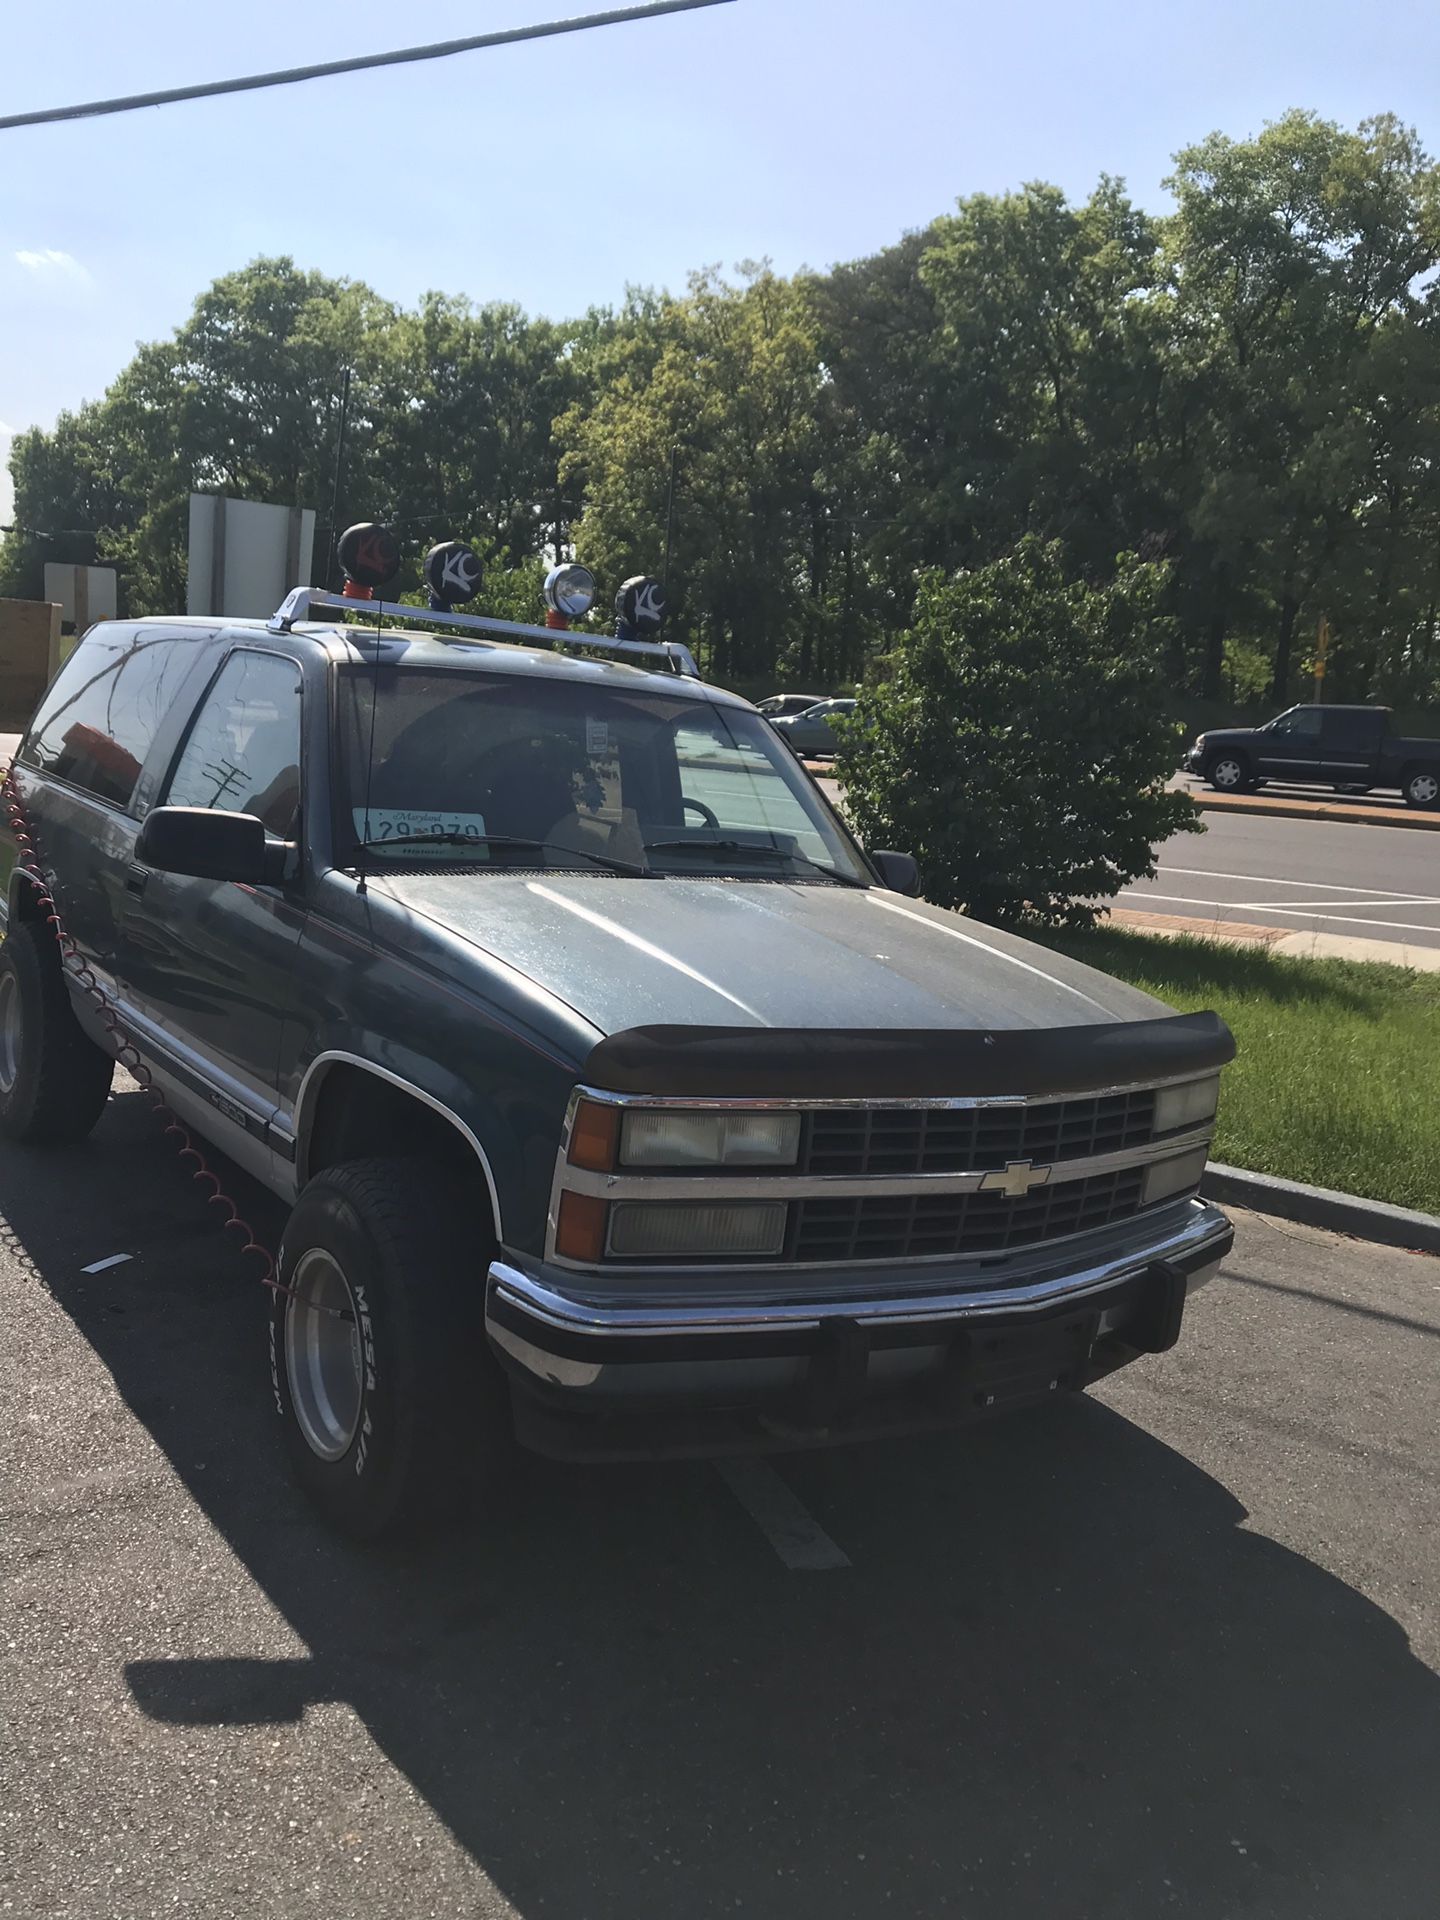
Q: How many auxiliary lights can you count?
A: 4